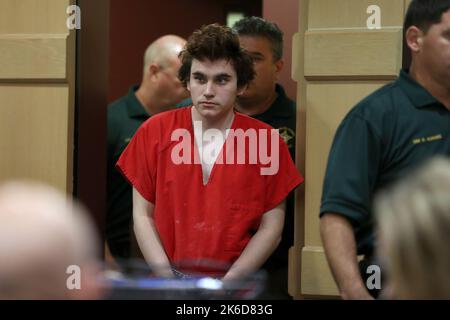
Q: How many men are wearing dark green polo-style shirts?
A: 3